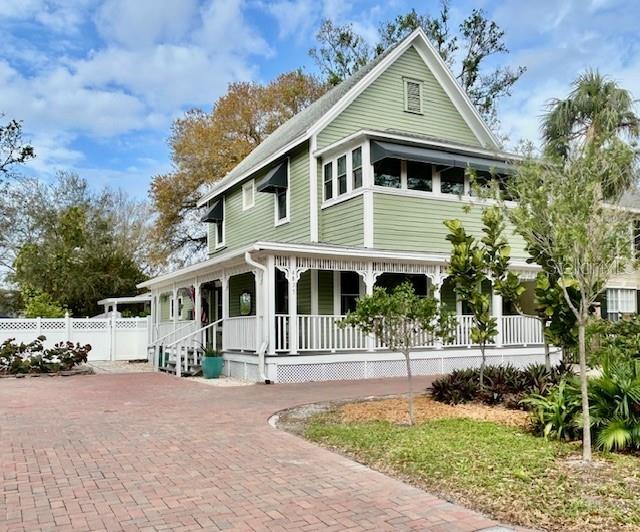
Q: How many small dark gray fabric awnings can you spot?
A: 2